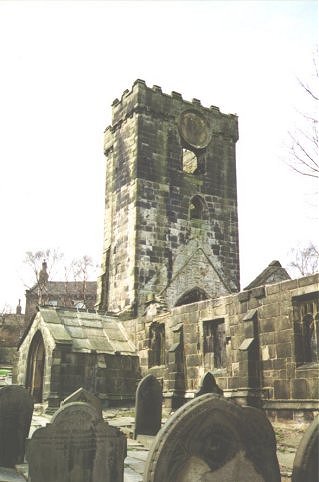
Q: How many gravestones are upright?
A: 7